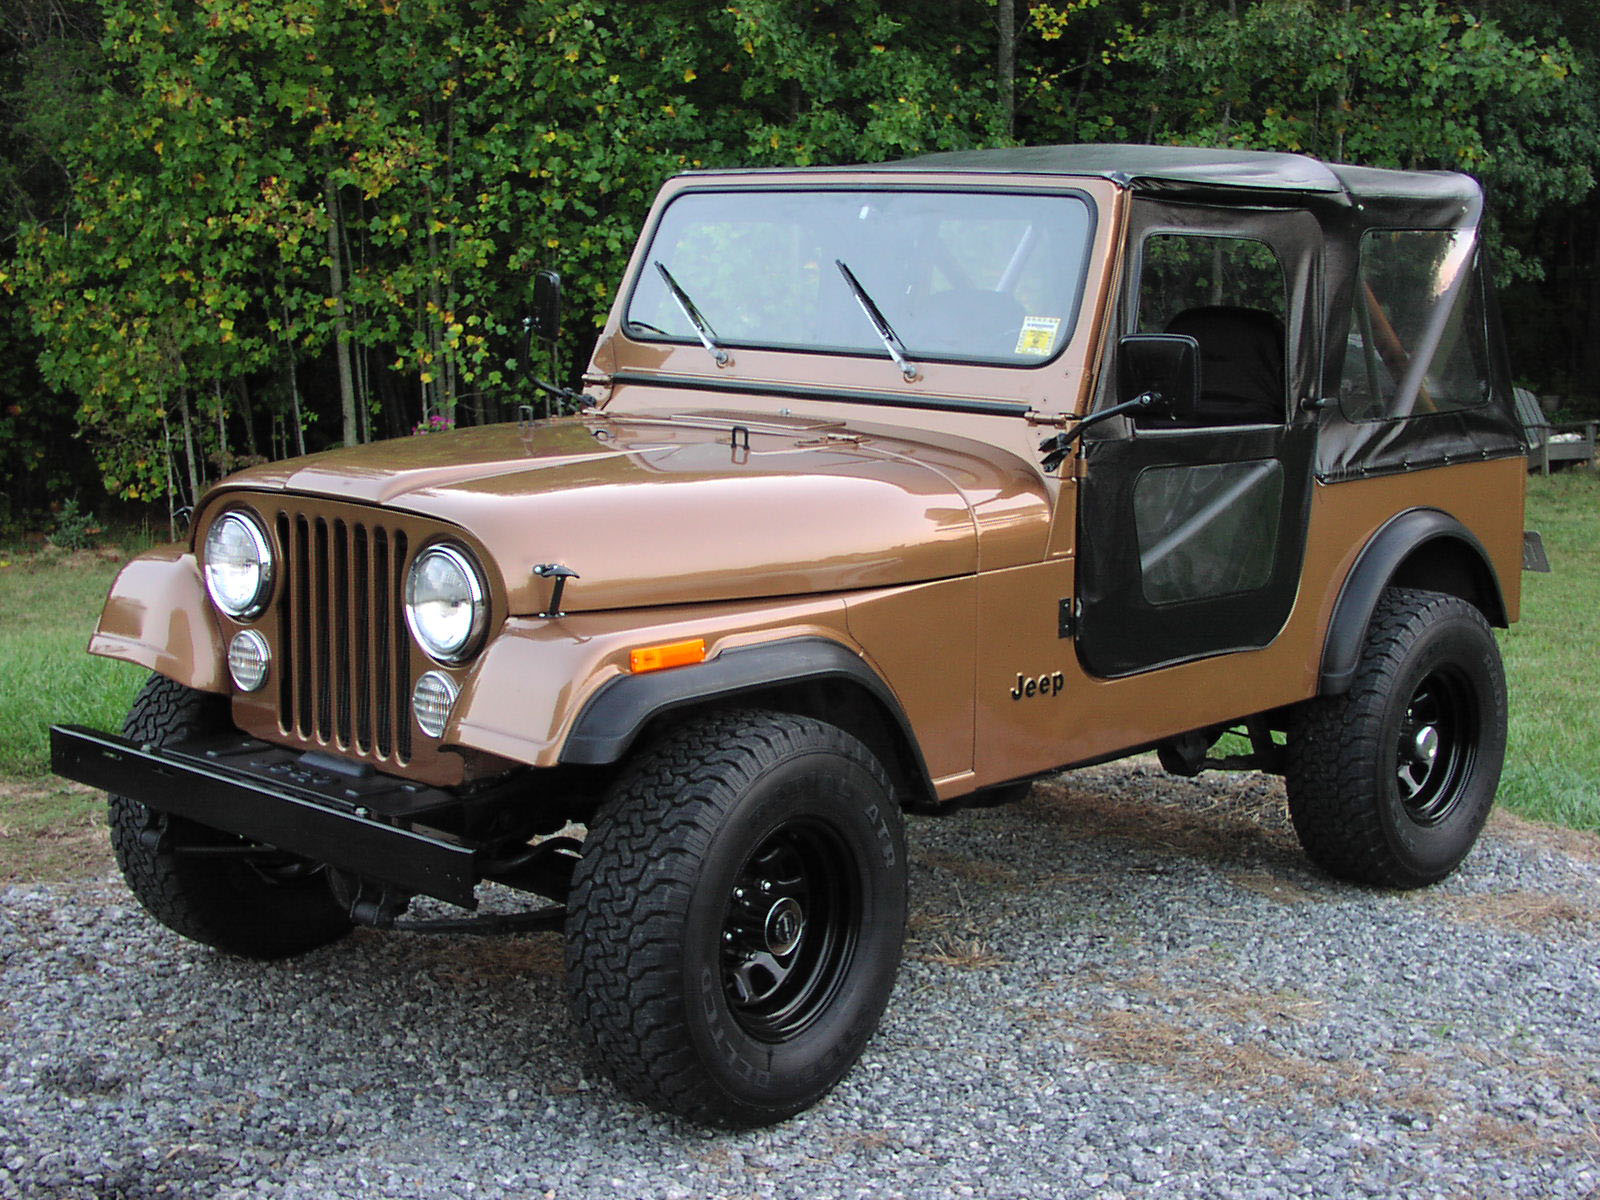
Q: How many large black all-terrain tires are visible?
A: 3